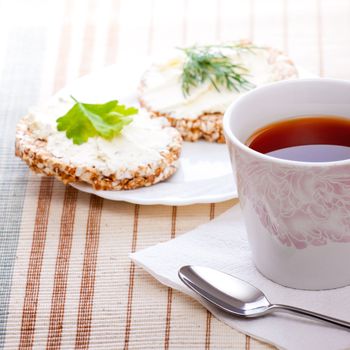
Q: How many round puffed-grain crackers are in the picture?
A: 2